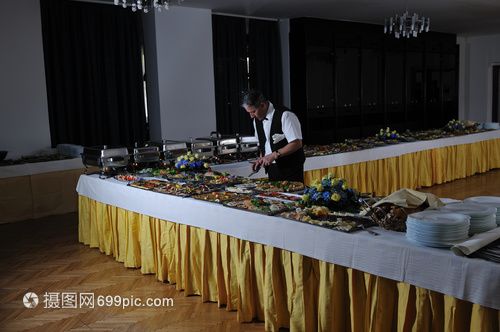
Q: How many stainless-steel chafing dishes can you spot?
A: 6